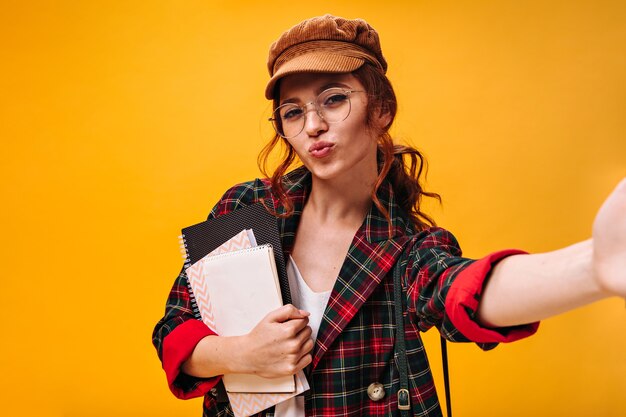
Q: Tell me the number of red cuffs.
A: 2